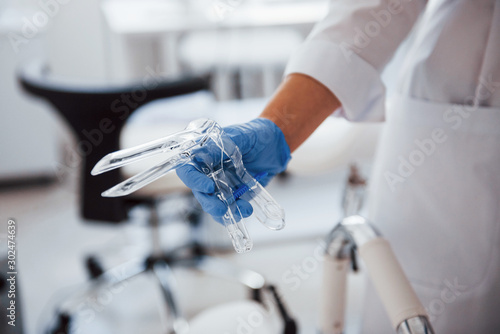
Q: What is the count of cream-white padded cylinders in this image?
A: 2